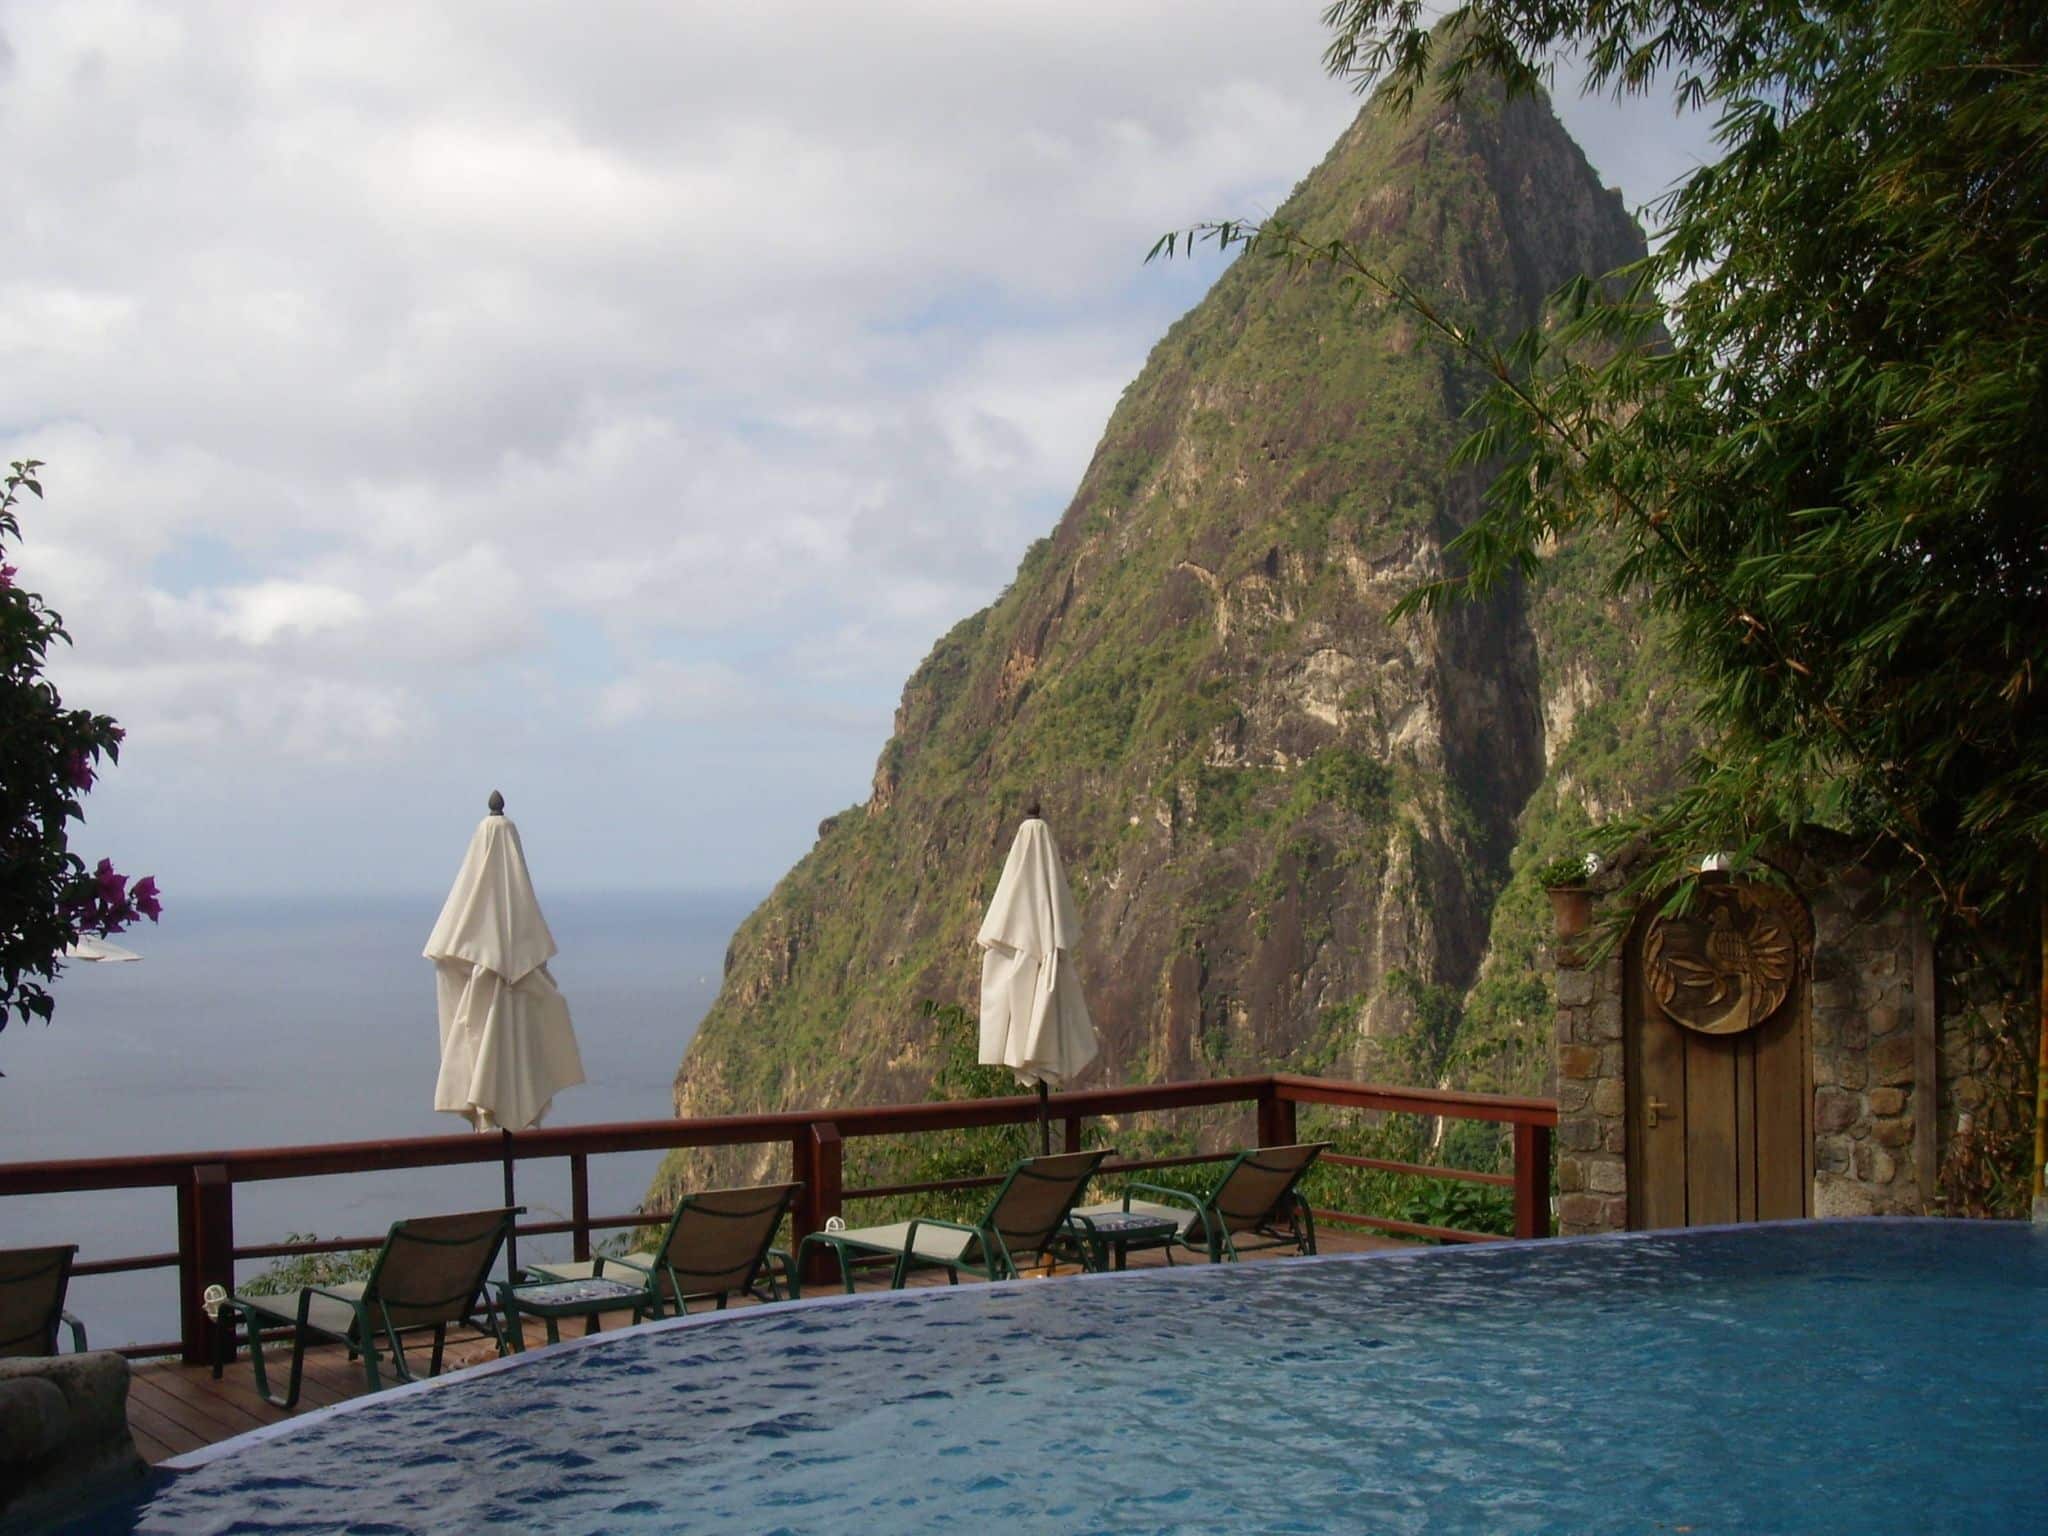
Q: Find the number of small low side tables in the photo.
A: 2